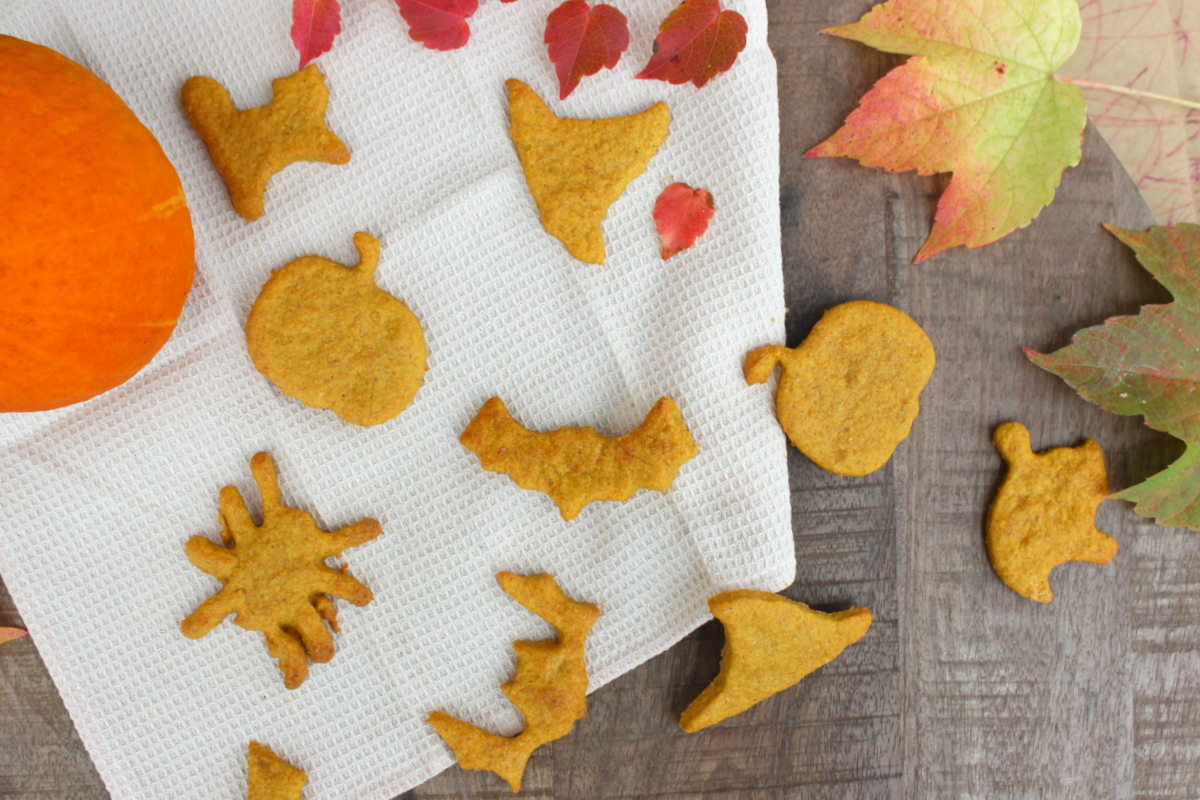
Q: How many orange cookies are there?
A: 10